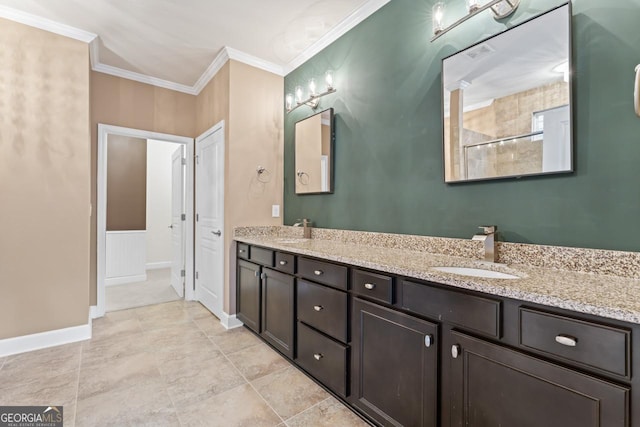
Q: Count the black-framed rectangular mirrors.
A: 2